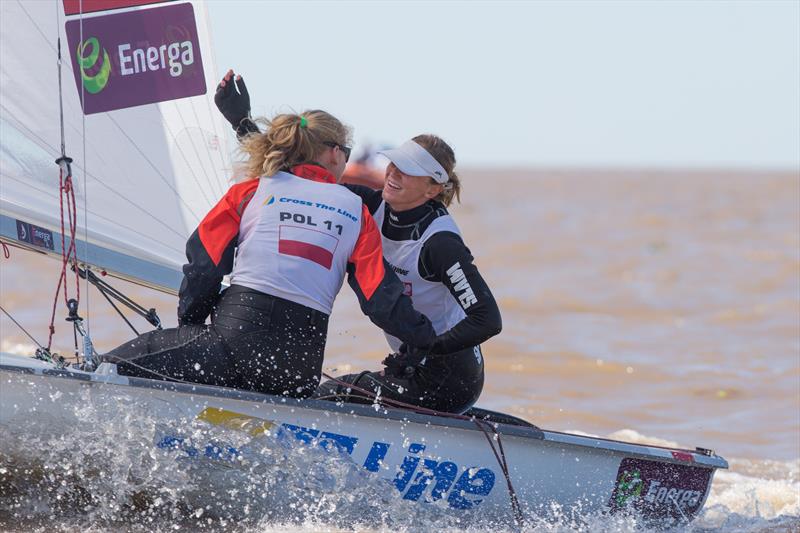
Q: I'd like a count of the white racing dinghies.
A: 1